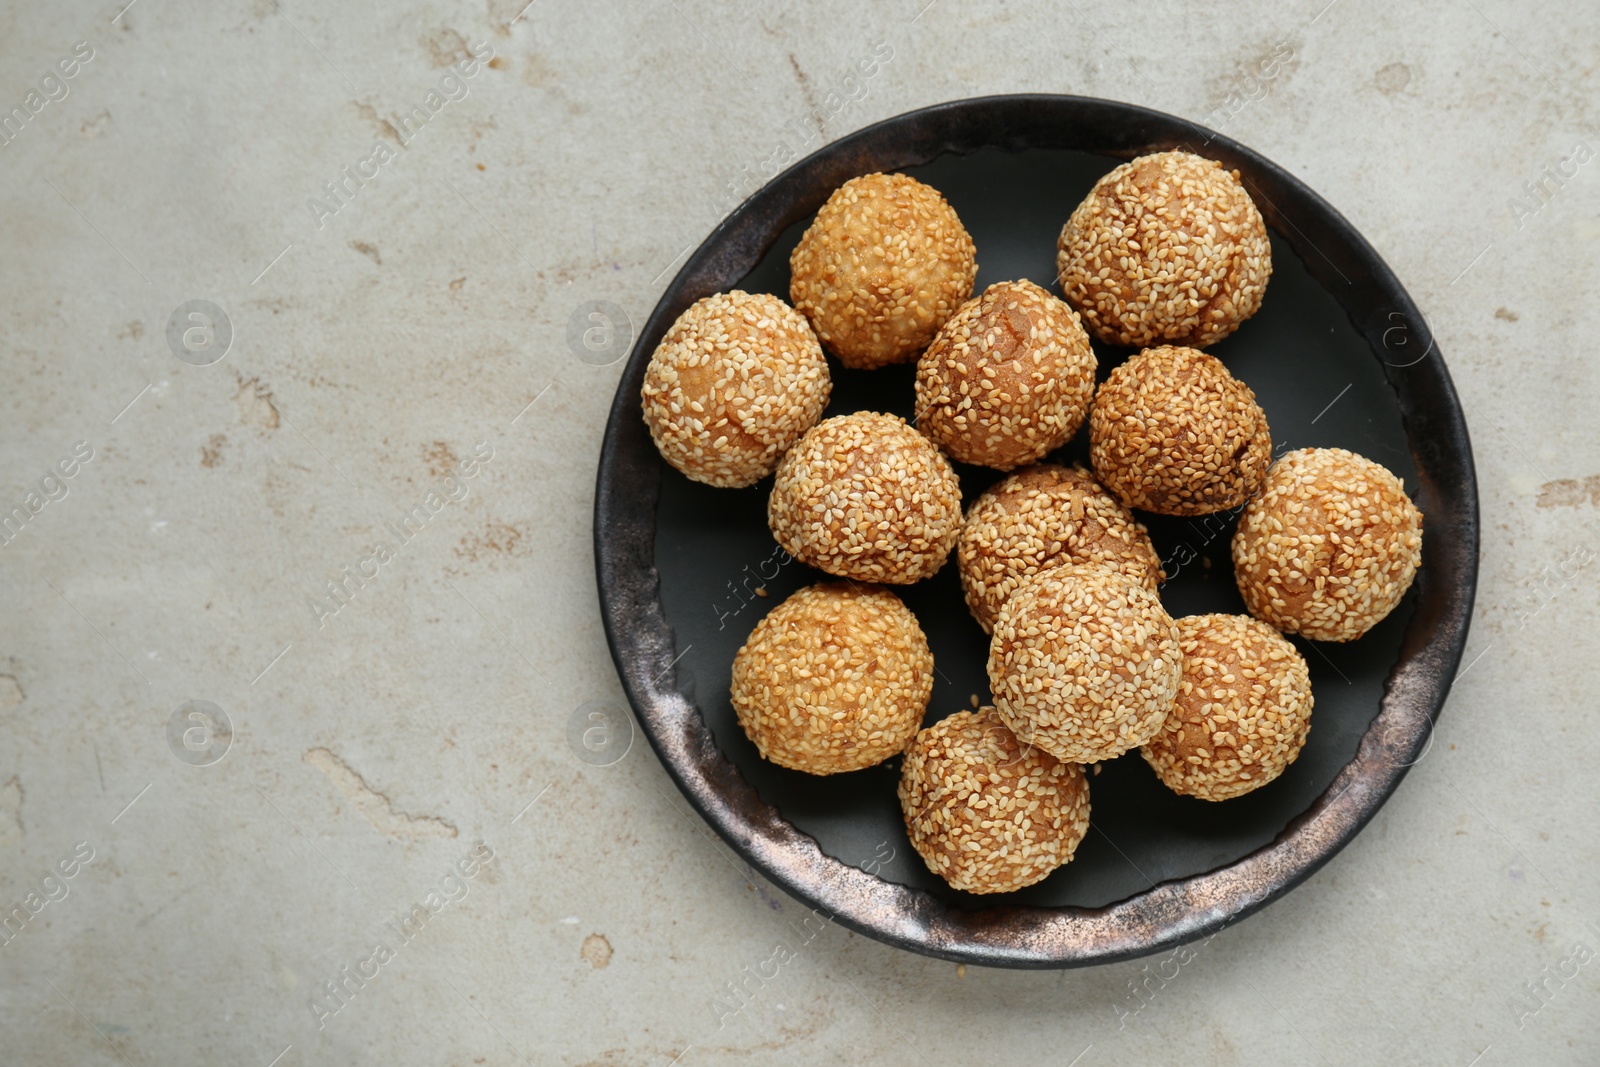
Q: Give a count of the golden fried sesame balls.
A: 12